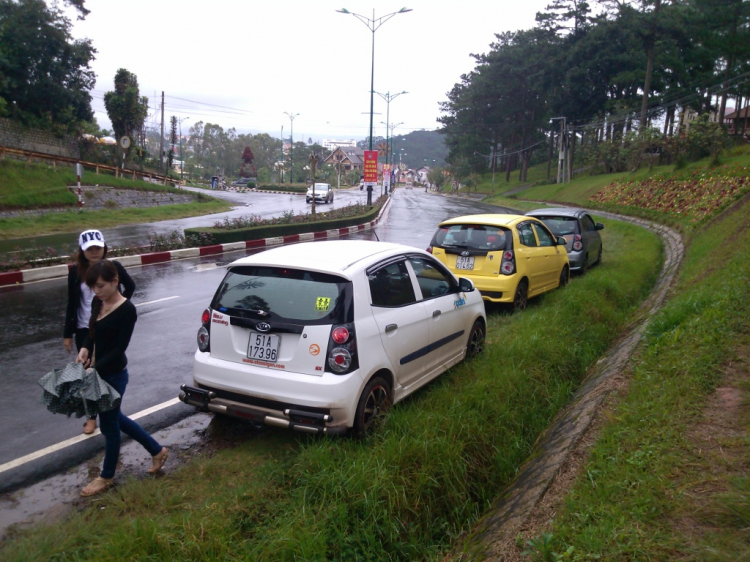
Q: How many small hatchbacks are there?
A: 3